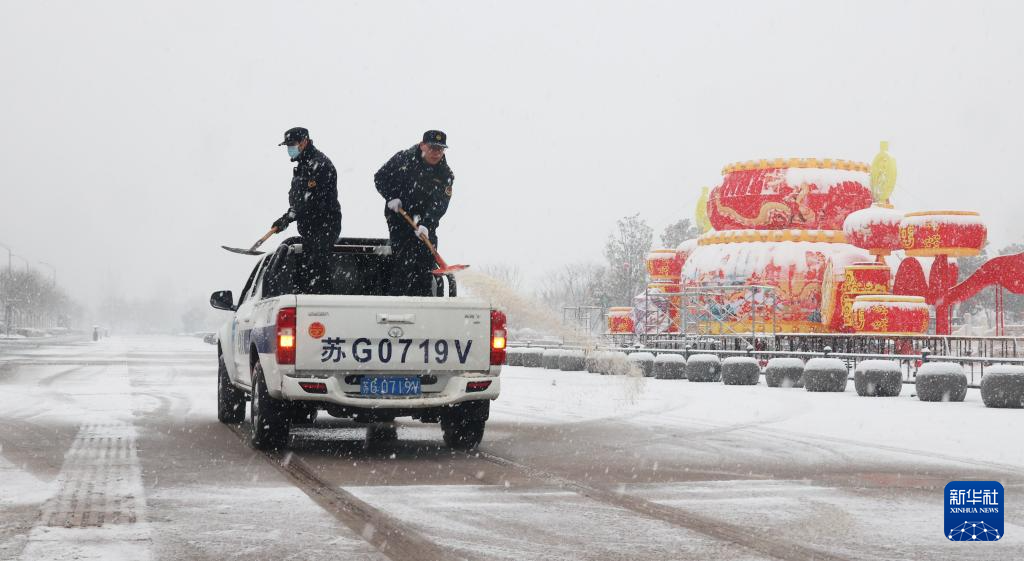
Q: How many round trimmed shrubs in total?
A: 15